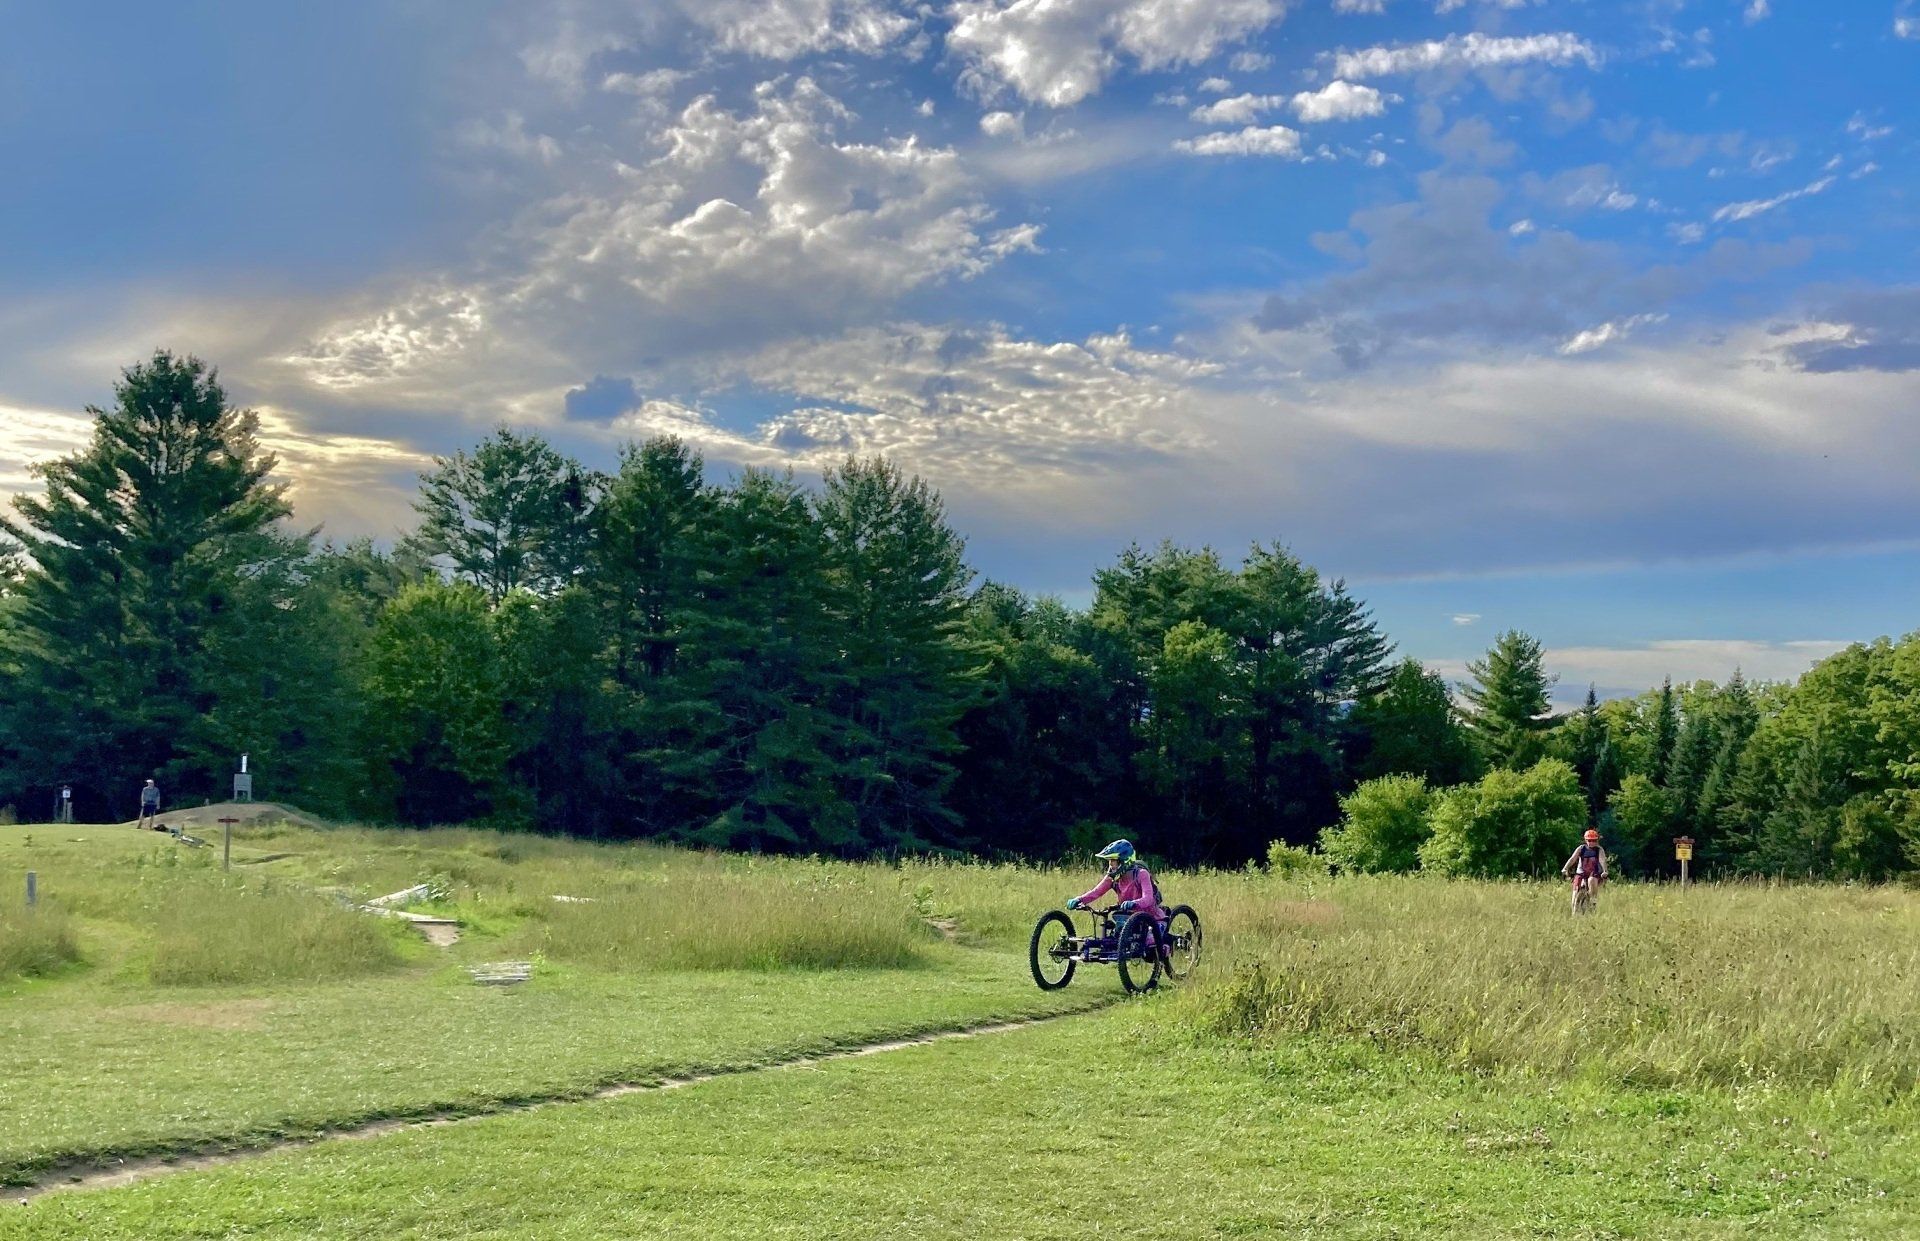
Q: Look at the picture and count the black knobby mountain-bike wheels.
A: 3